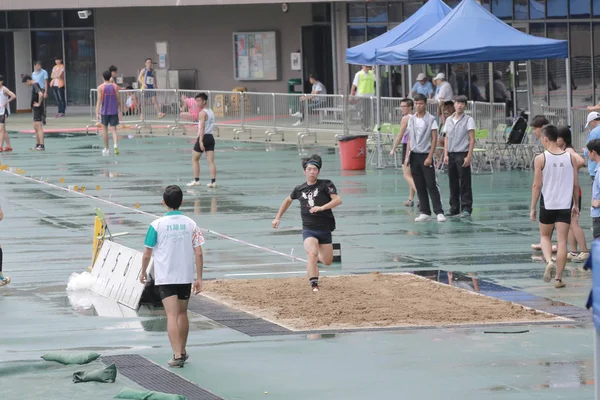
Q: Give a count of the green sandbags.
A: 3